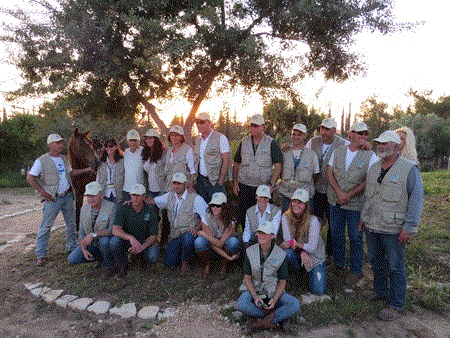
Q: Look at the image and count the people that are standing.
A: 12